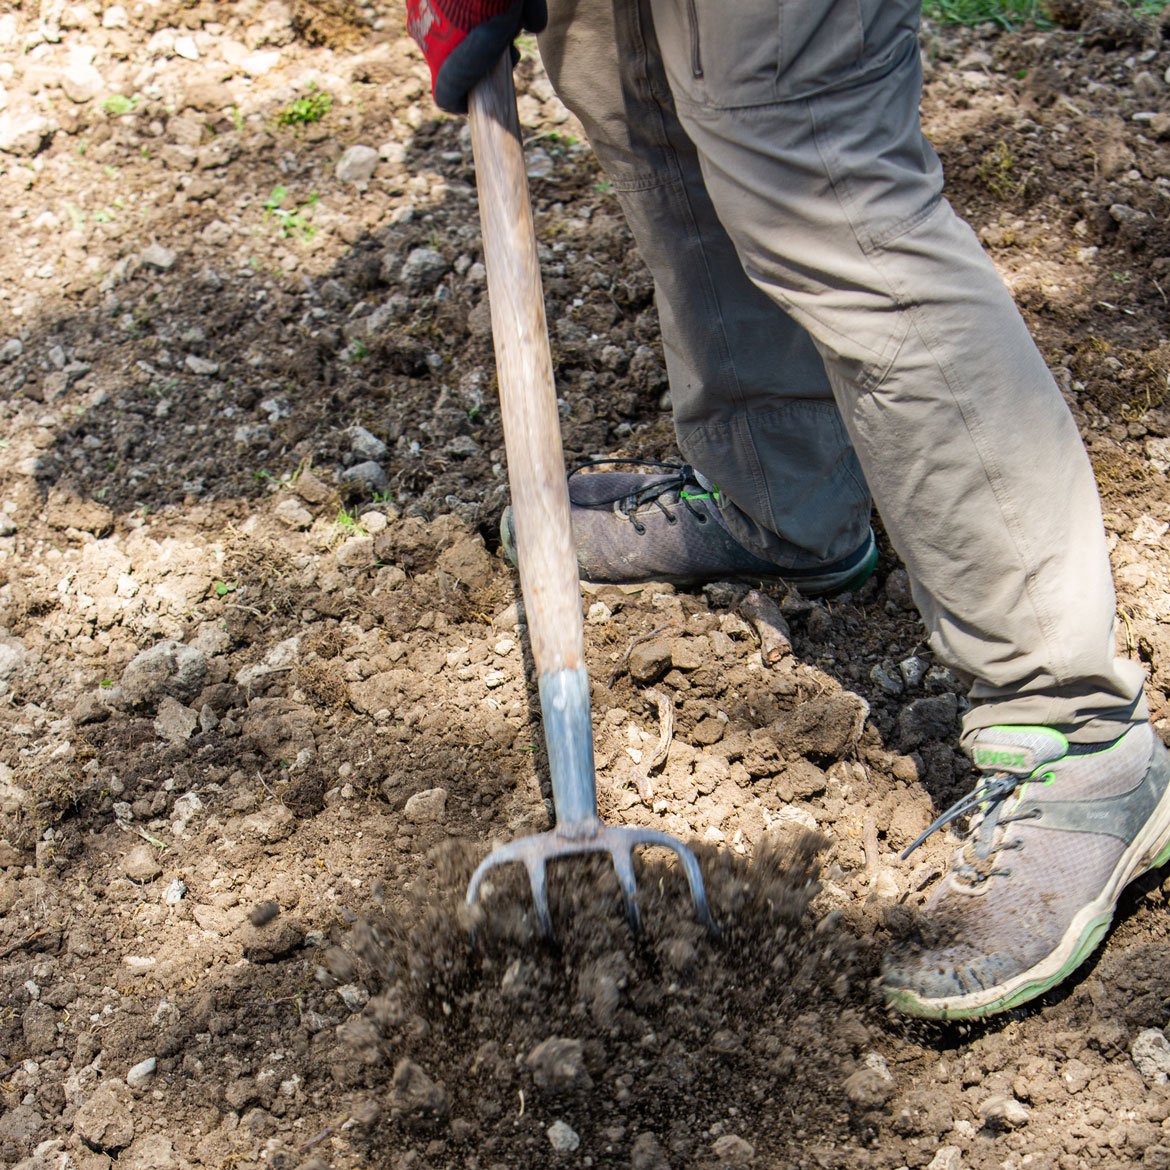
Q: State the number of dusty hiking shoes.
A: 2